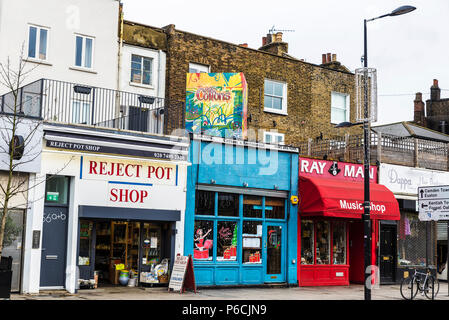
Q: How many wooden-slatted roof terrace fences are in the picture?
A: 1